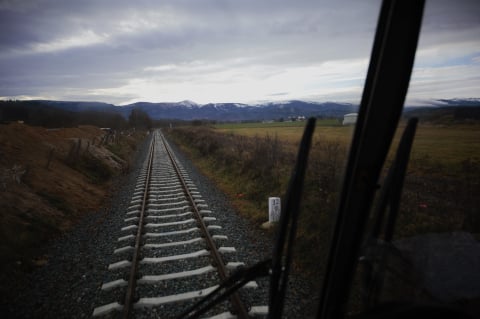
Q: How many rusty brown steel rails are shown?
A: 2